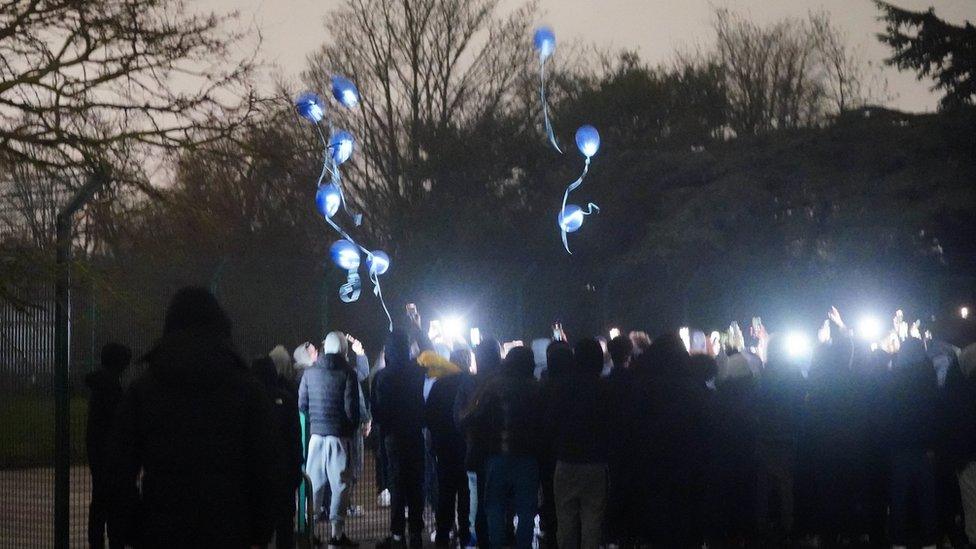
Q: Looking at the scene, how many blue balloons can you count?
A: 9